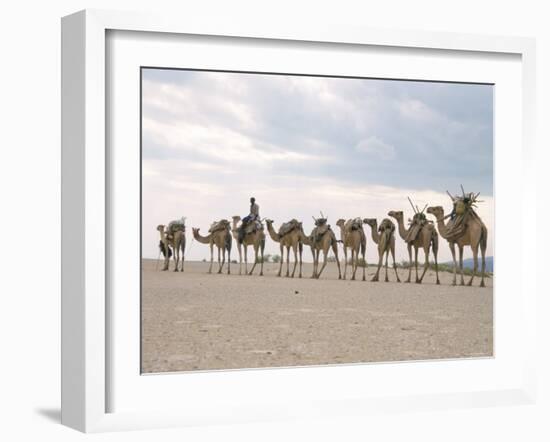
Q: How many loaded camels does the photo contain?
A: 9